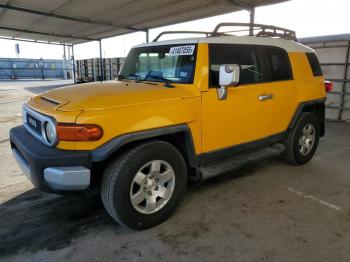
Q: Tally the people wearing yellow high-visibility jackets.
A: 0